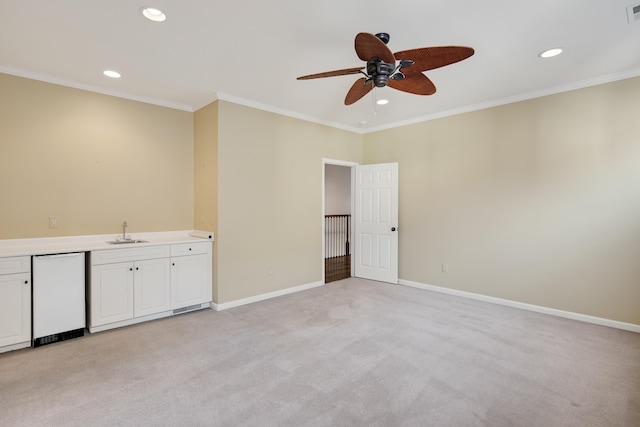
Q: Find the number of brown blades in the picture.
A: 5